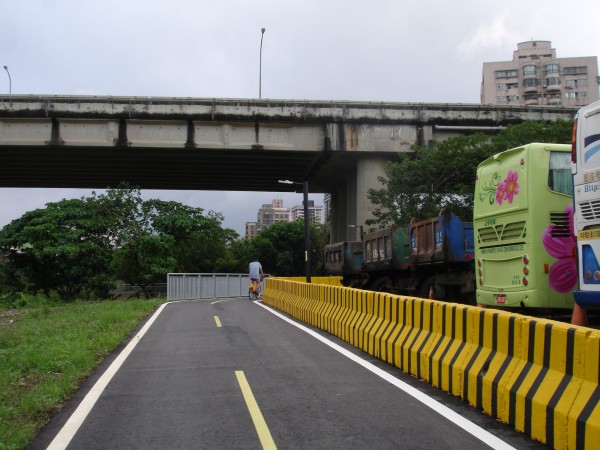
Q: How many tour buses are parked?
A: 2